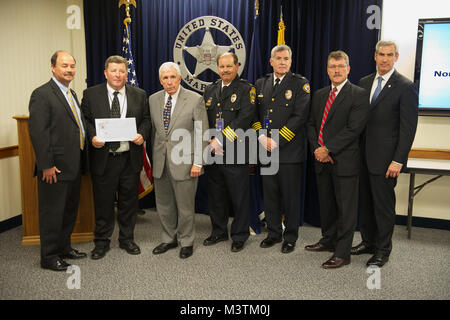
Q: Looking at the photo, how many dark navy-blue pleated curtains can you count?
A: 1